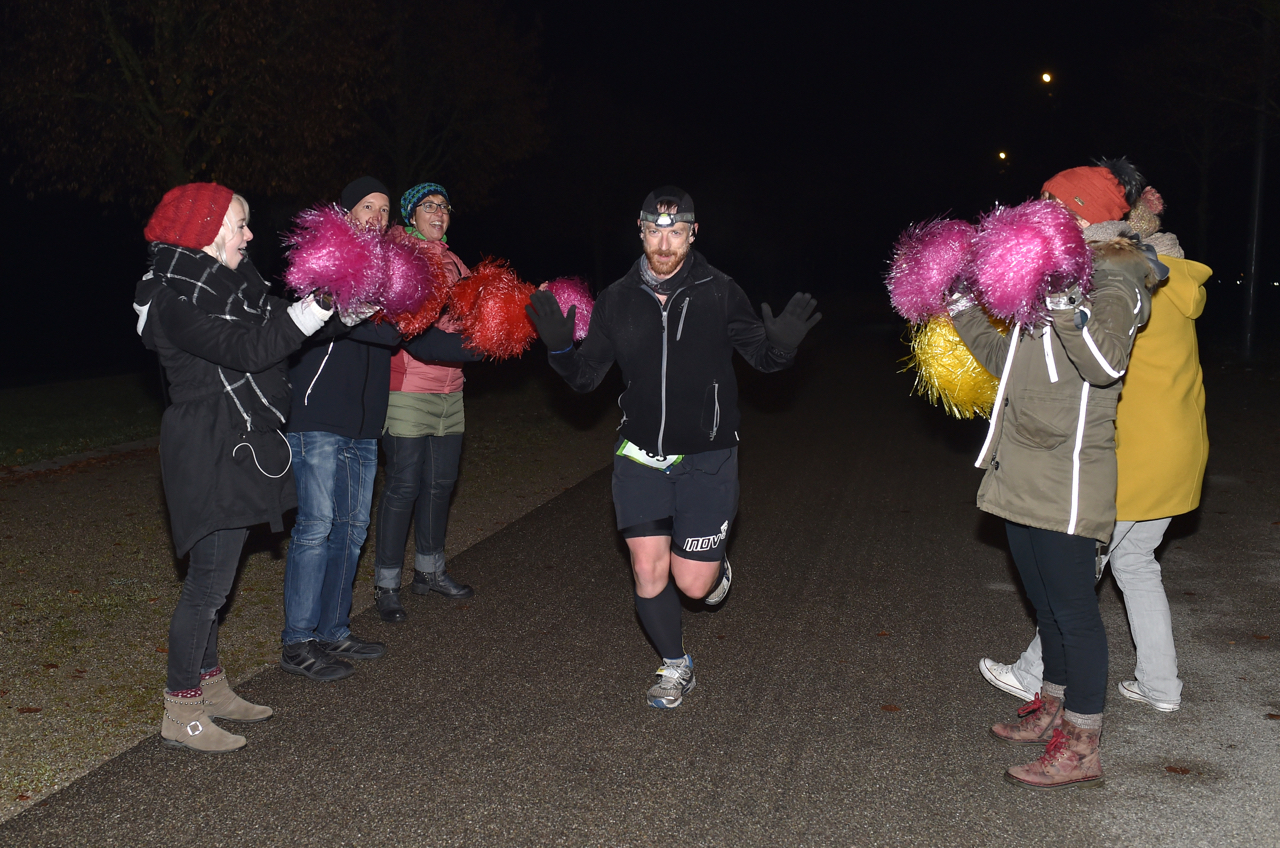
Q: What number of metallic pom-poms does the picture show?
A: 8